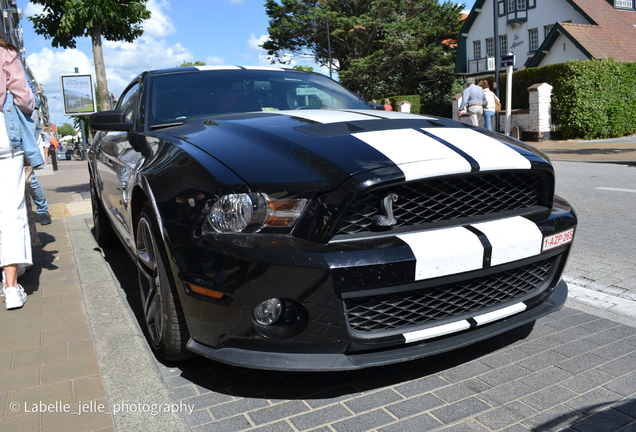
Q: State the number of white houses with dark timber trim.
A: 1